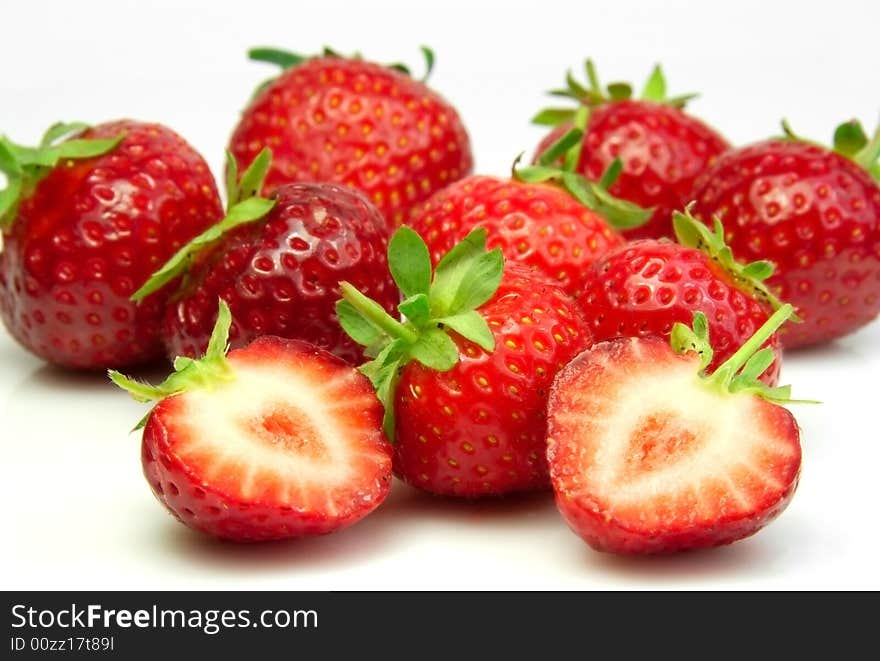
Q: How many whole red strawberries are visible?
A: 8